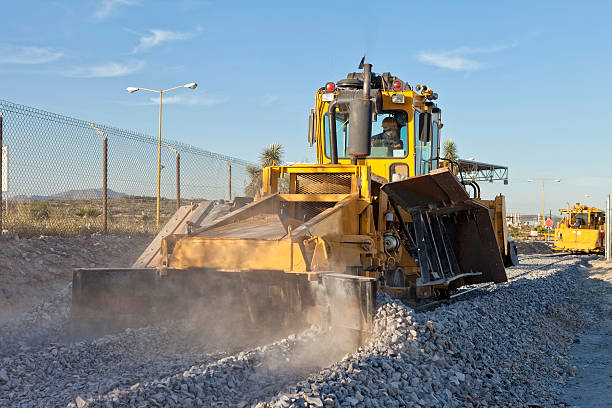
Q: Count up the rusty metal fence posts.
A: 4